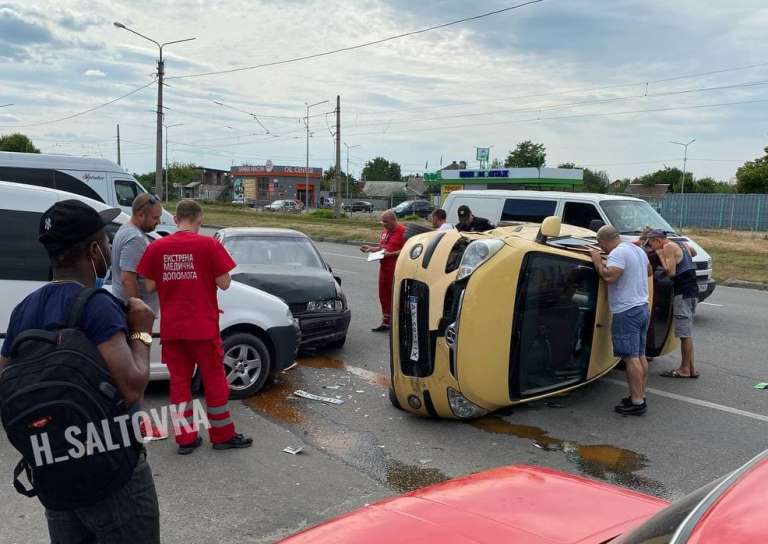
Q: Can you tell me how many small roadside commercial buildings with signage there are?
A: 2